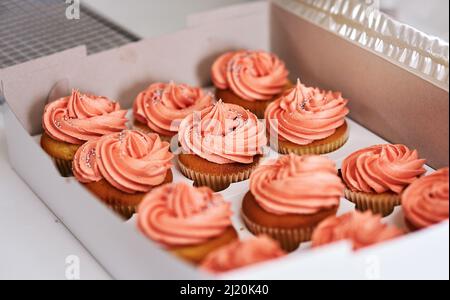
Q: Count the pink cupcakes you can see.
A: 12